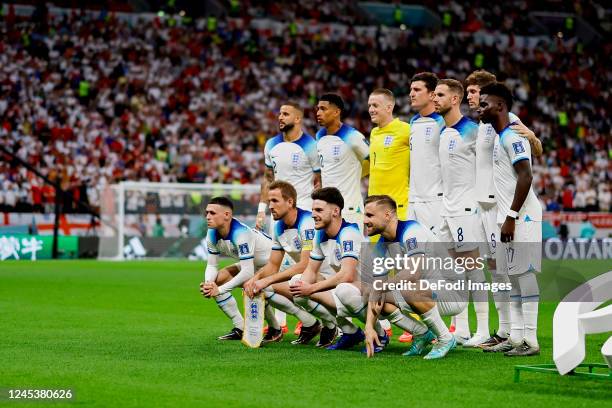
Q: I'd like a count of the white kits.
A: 10